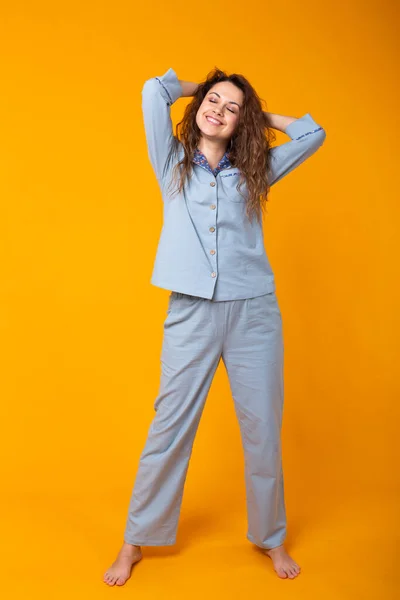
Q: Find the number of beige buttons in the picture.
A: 5